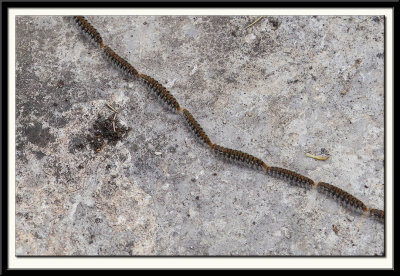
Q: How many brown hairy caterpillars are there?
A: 8